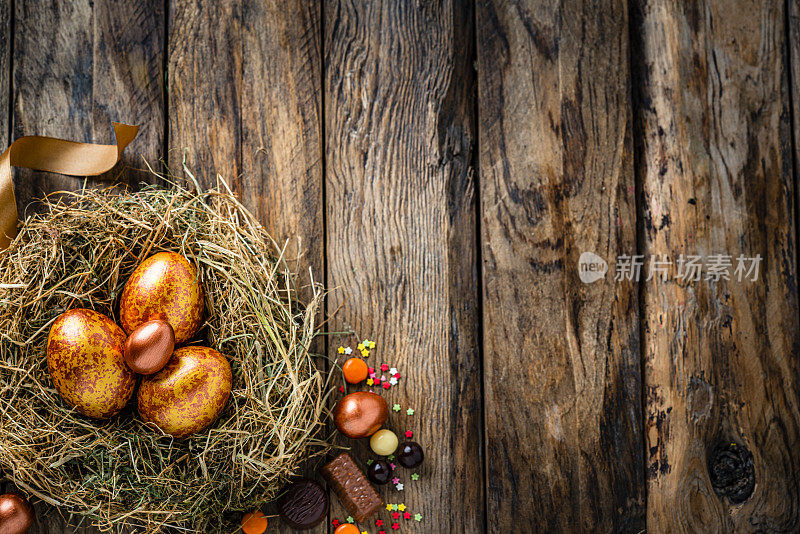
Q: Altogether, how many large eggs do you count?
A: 3